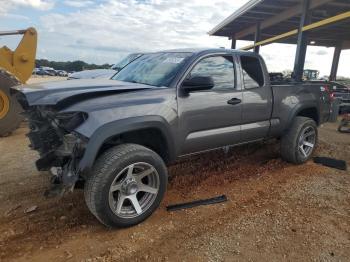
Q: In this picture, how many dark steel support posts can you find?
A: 4